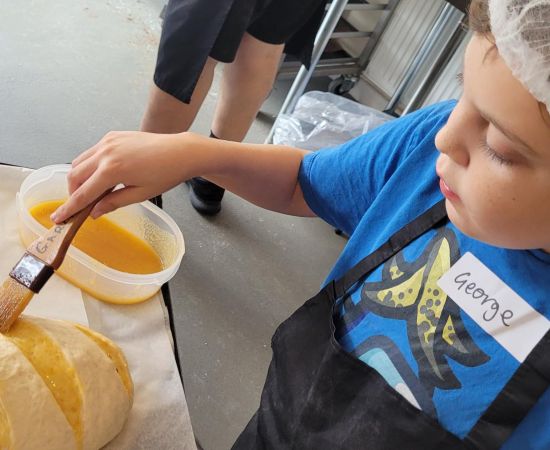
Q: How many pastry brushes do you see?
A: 1